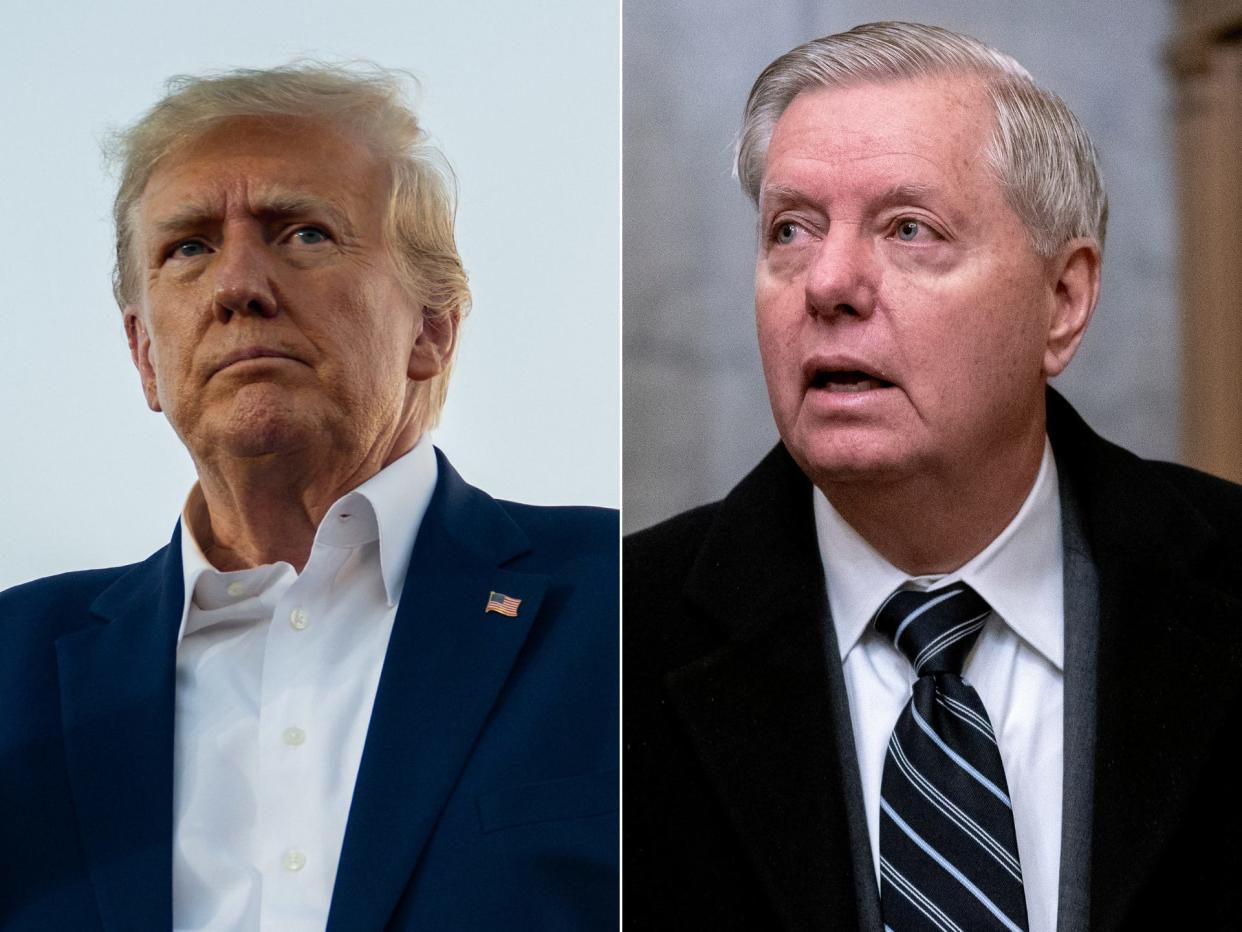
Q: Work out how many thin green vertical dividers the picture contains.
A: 0